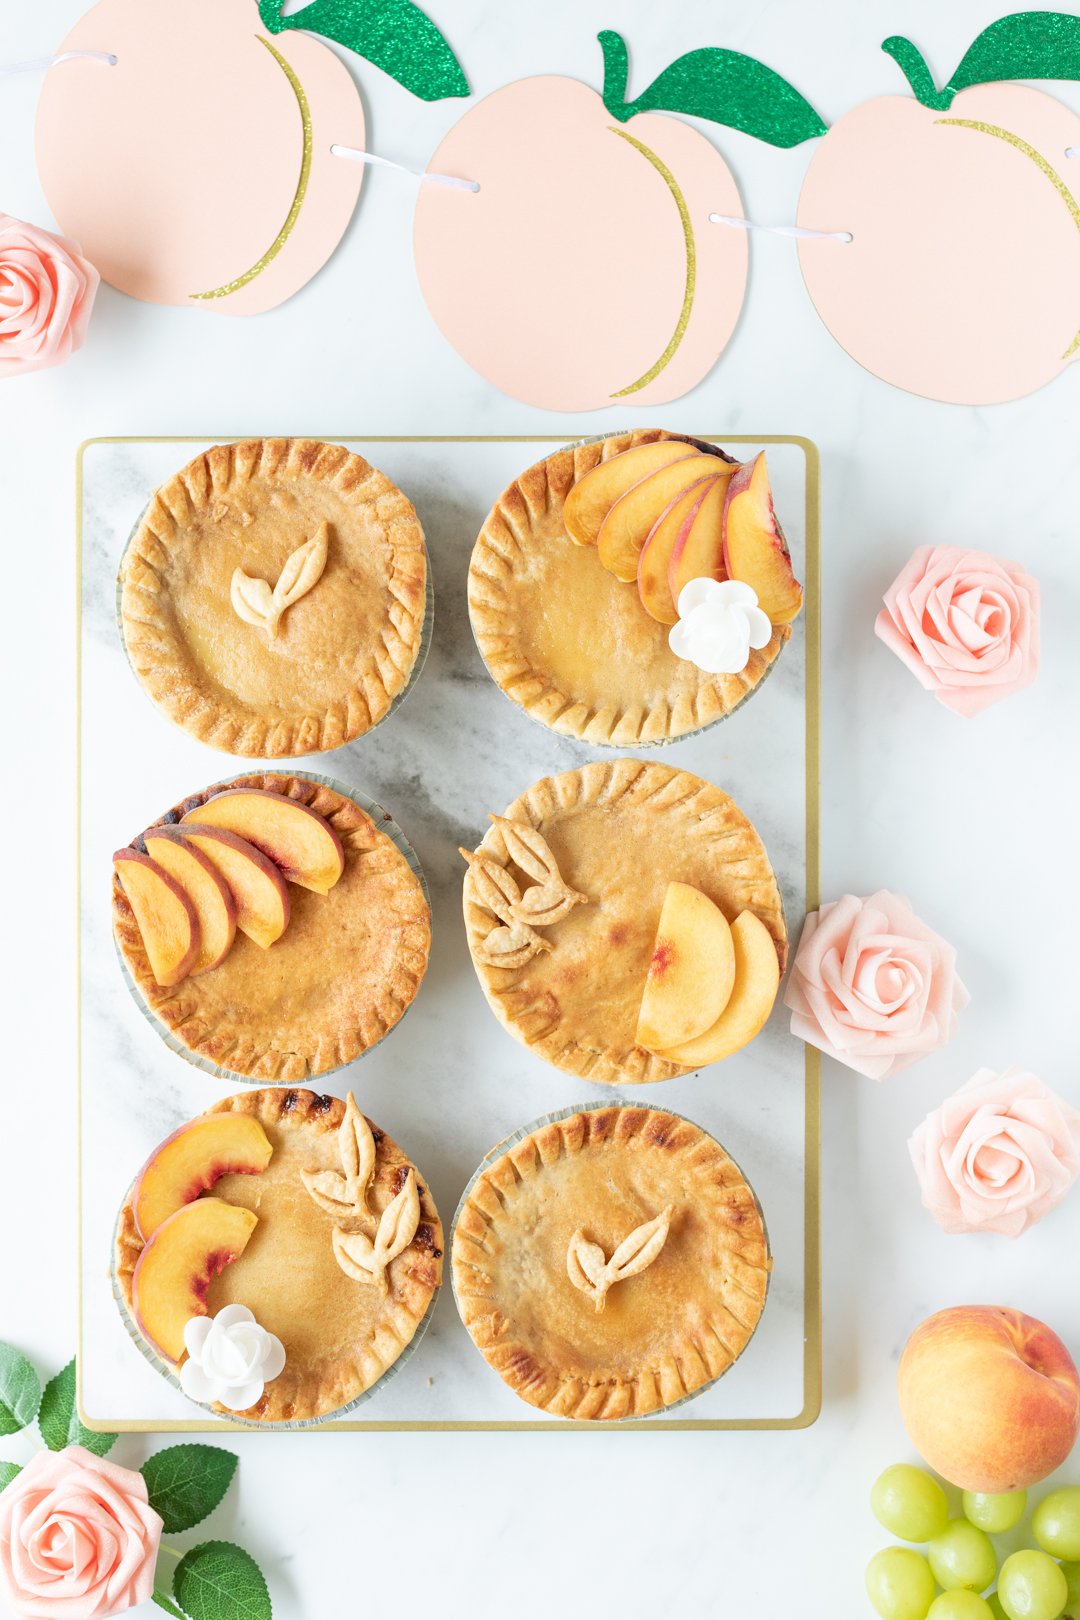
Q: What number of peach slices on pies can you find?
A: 13